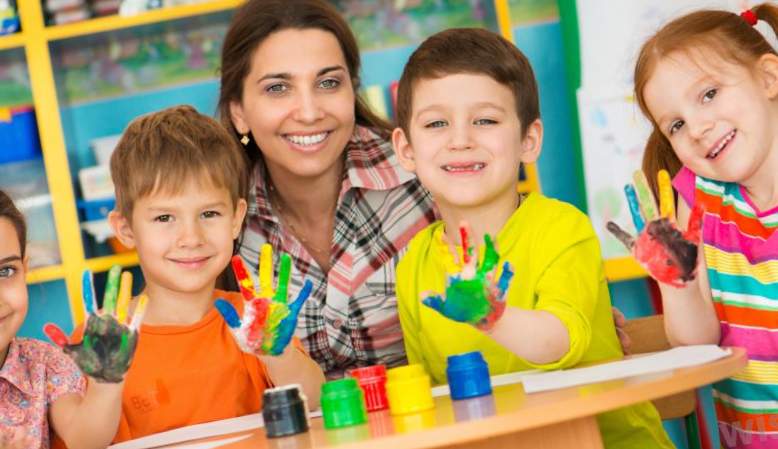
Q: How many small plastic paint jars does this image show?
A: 5